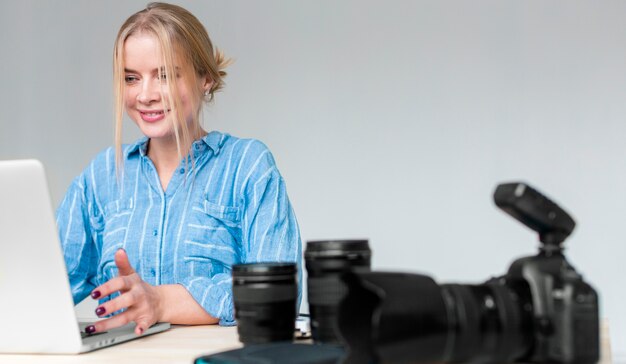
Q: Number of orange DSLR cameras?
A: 0